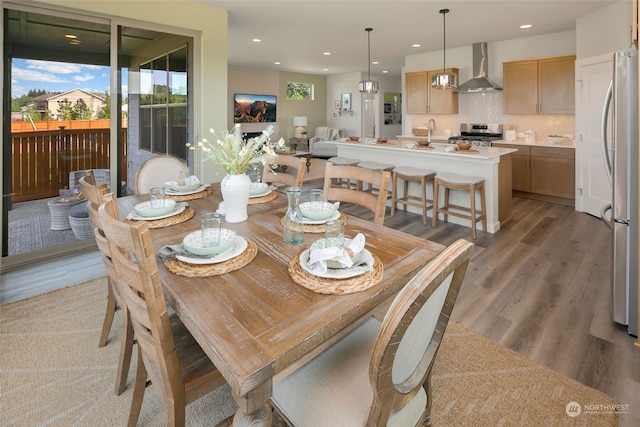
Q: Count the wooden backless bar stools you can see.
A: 4